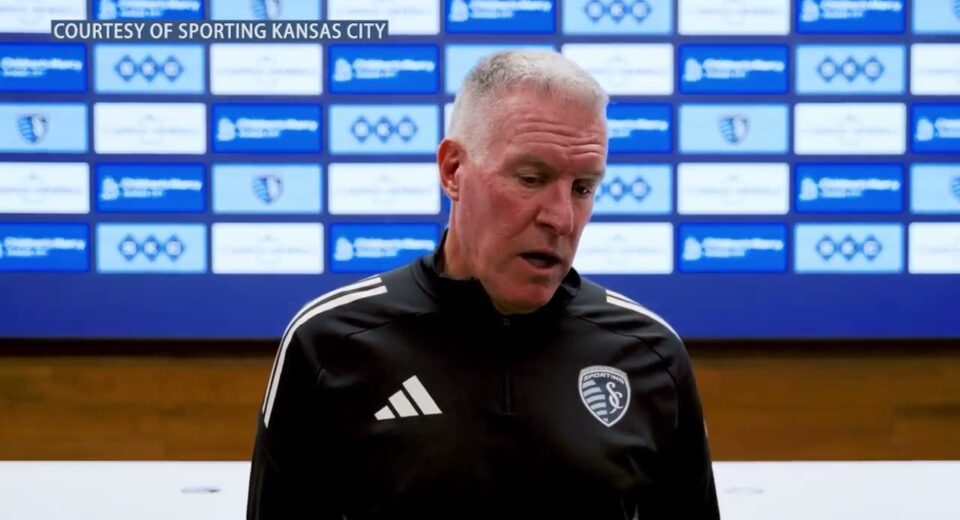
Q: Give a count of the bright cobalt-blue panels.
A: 14